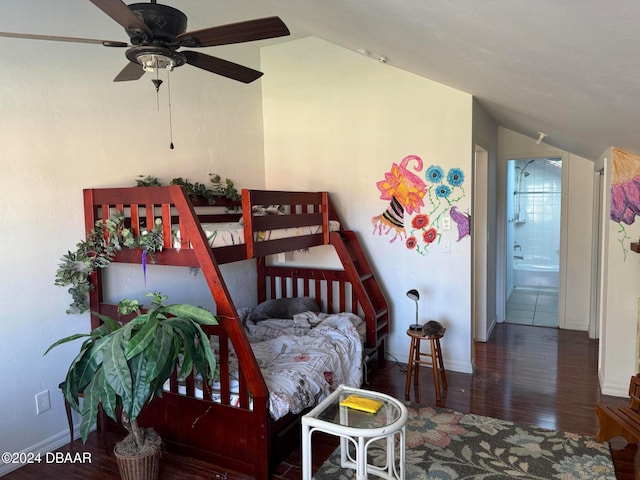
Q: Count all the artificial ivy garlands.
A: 2